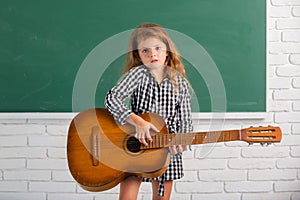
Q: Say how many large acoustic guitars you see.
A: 1